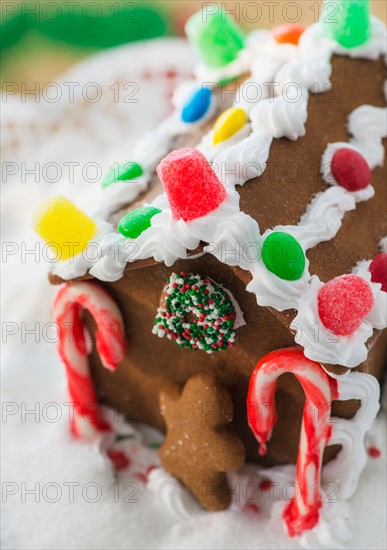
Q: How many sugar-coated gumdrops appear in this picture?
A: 5